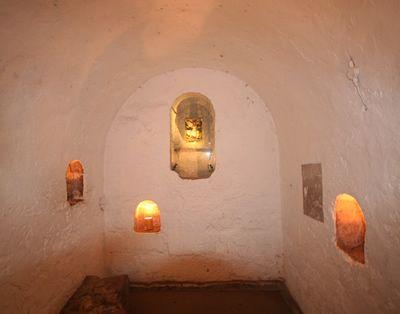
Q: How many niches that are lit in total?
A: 4